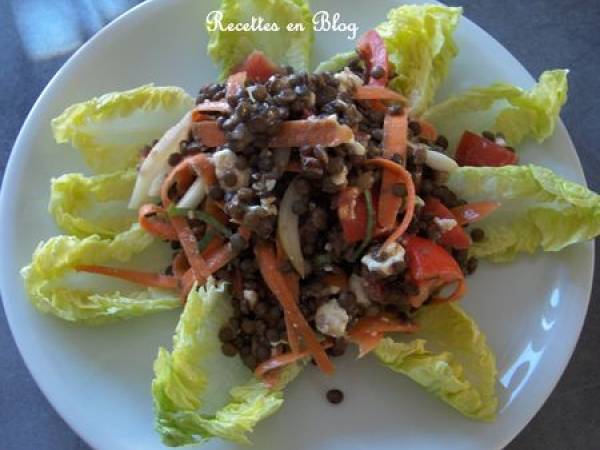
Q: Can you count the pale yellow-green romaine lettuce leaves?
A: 9